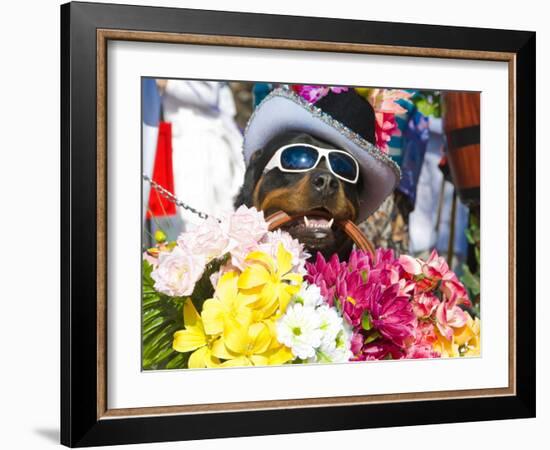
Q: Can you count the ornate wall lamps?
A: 0